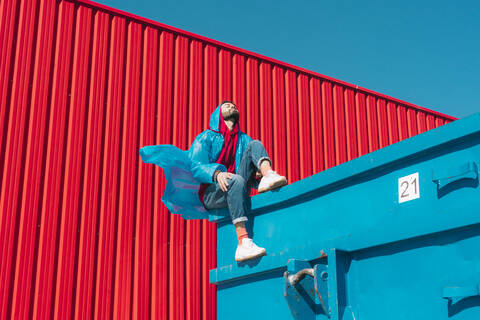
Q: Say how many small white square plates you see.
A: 1